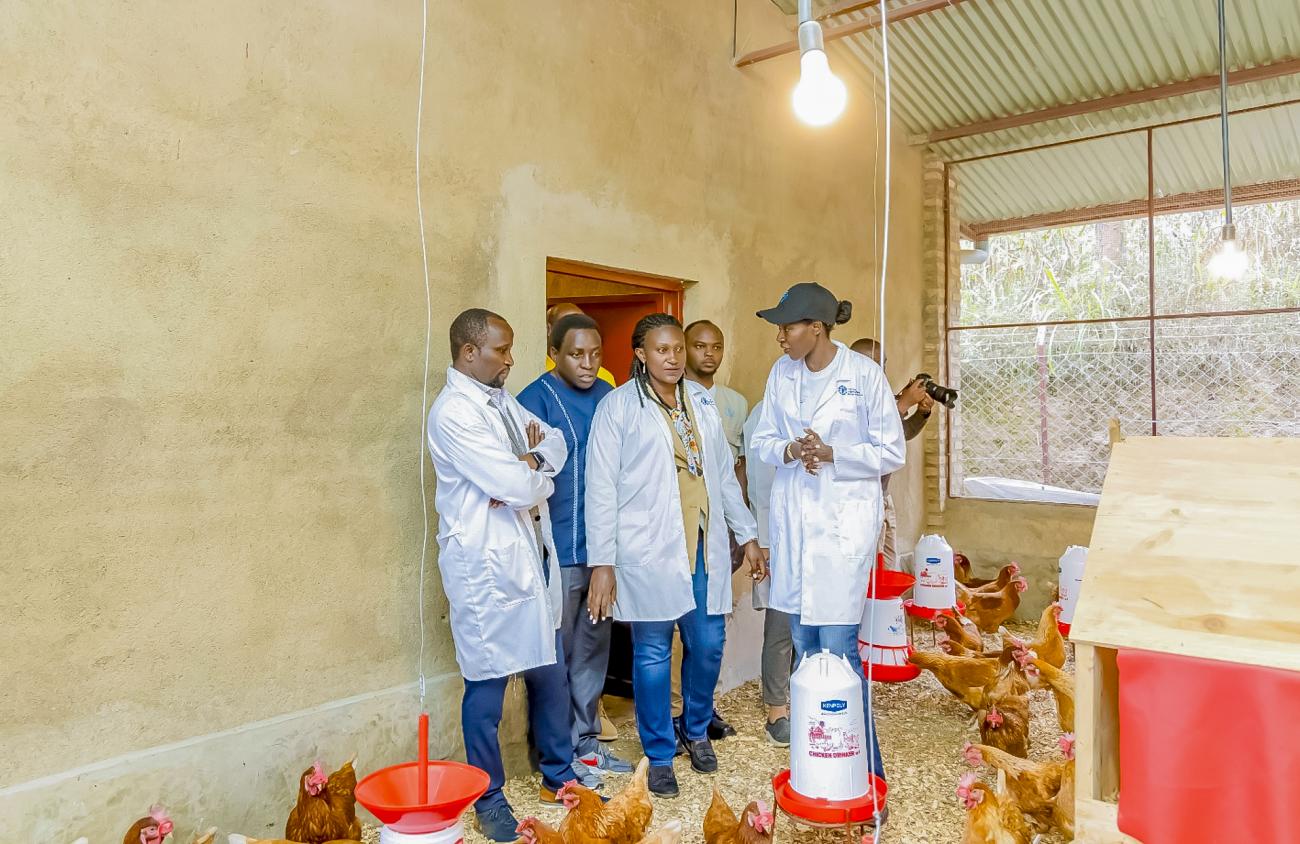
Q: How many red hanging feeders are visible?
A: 2